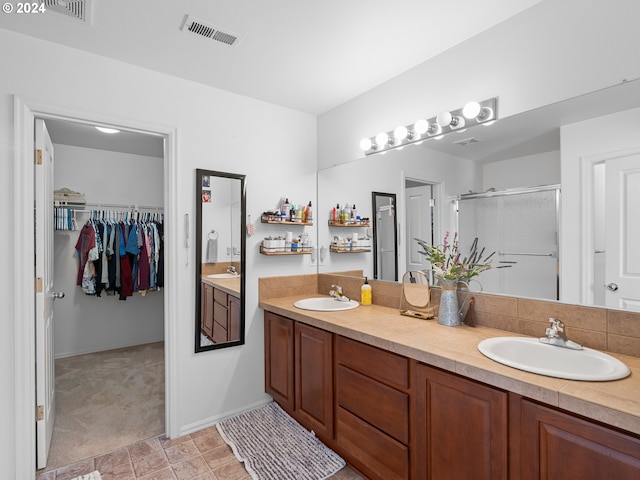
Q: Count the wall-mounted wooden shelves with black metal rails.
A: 2